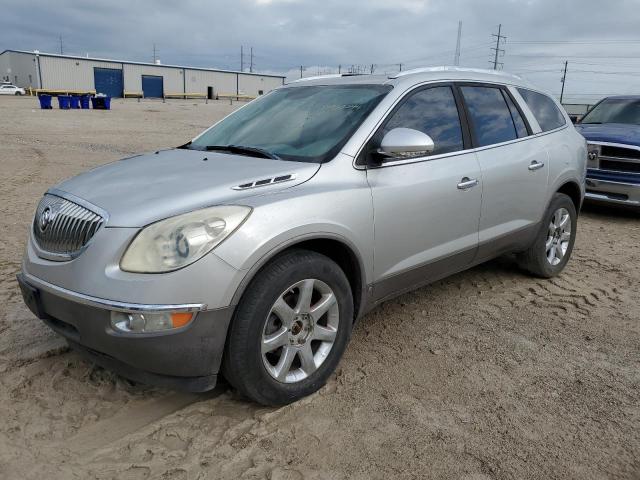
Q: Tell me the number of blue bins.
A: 5